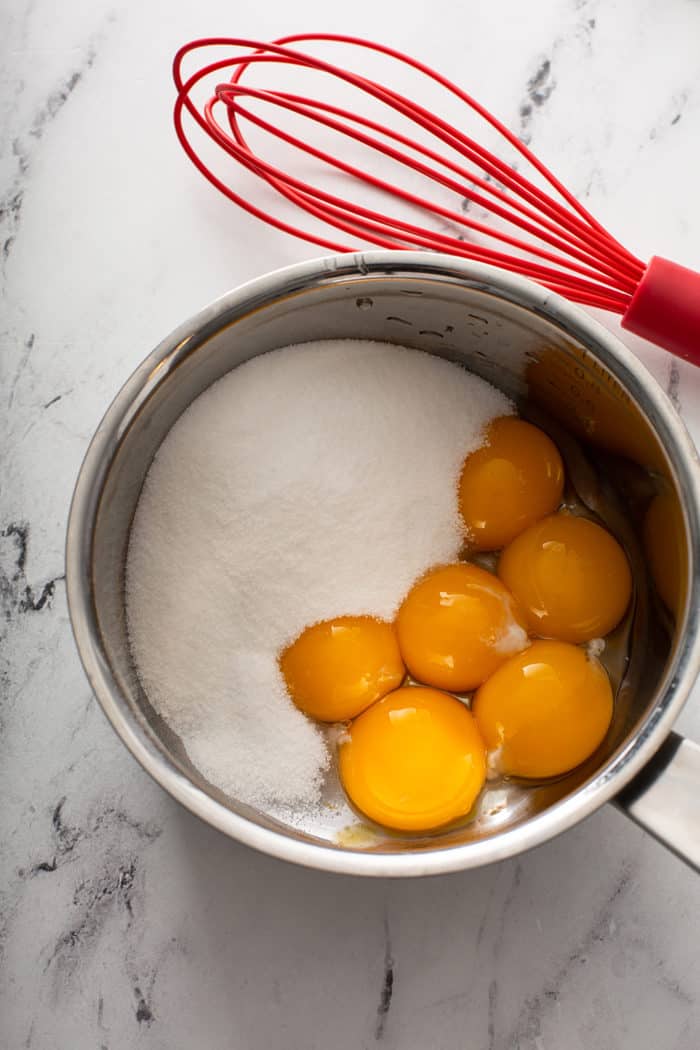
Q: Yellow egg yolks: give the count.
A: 6